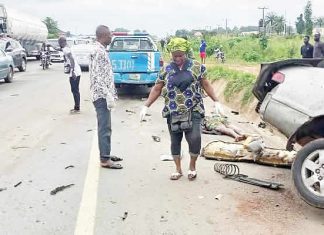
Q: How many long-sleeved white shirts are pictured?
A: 1